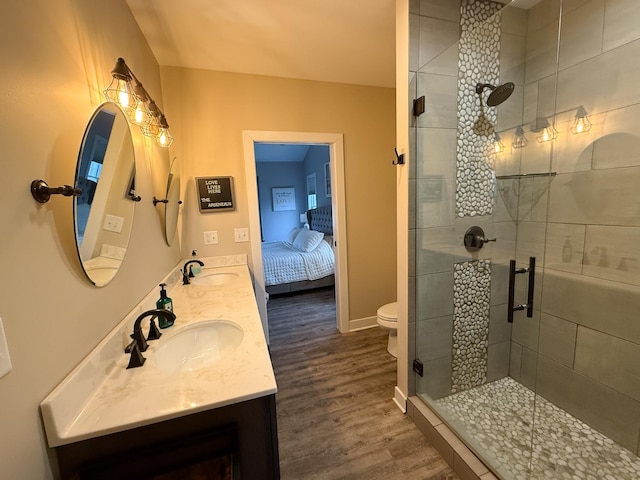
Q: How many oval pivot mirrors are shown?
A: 2